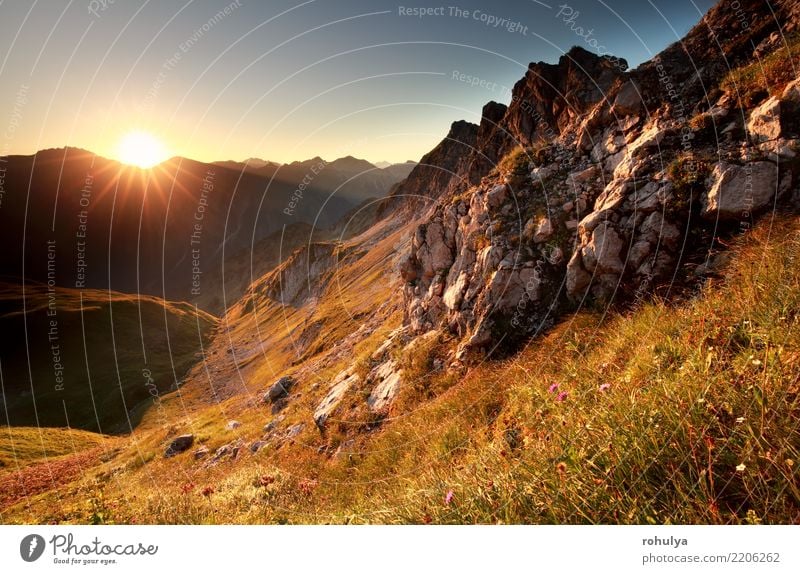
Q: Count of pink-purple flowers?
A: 4